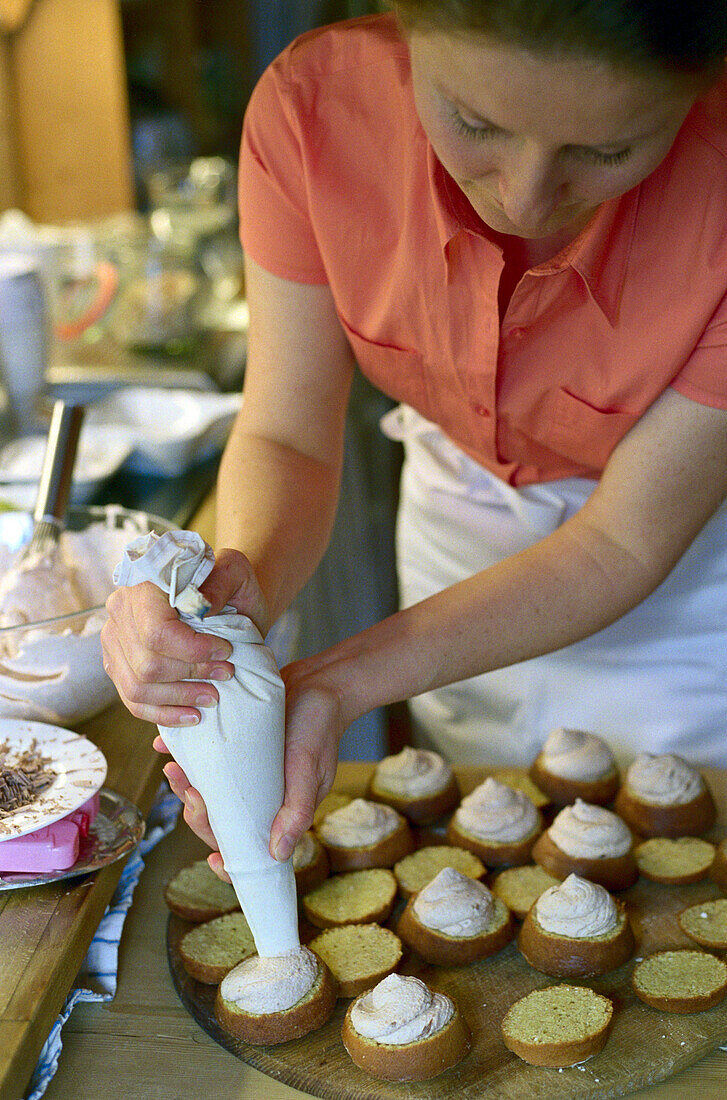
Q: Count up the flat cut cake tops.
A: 12